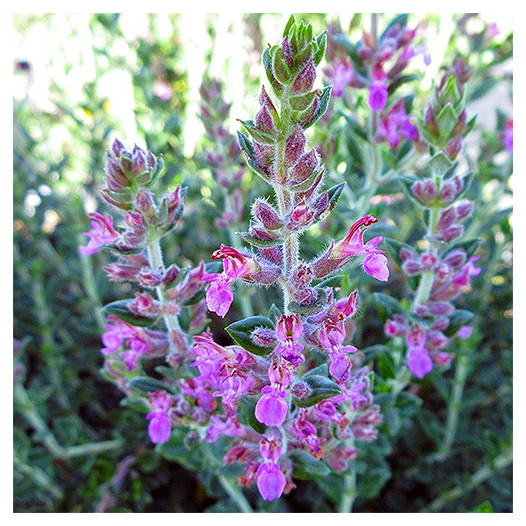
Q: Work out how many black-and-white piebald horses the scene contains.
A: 0